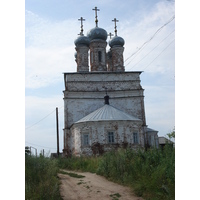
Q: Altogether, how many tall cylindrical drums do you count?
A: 3